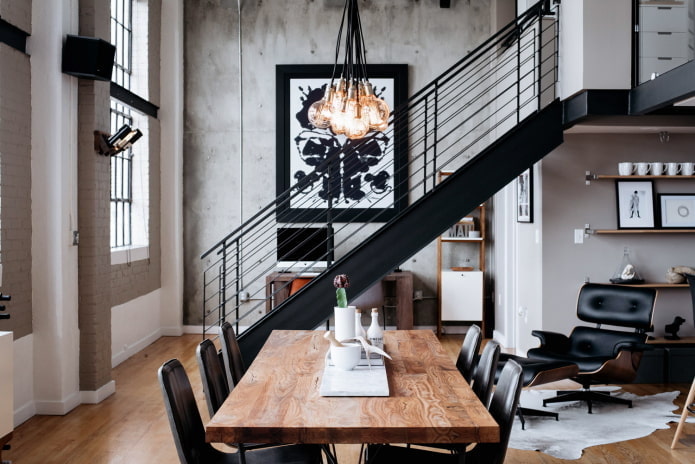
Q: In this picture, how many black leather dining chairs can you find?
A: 6